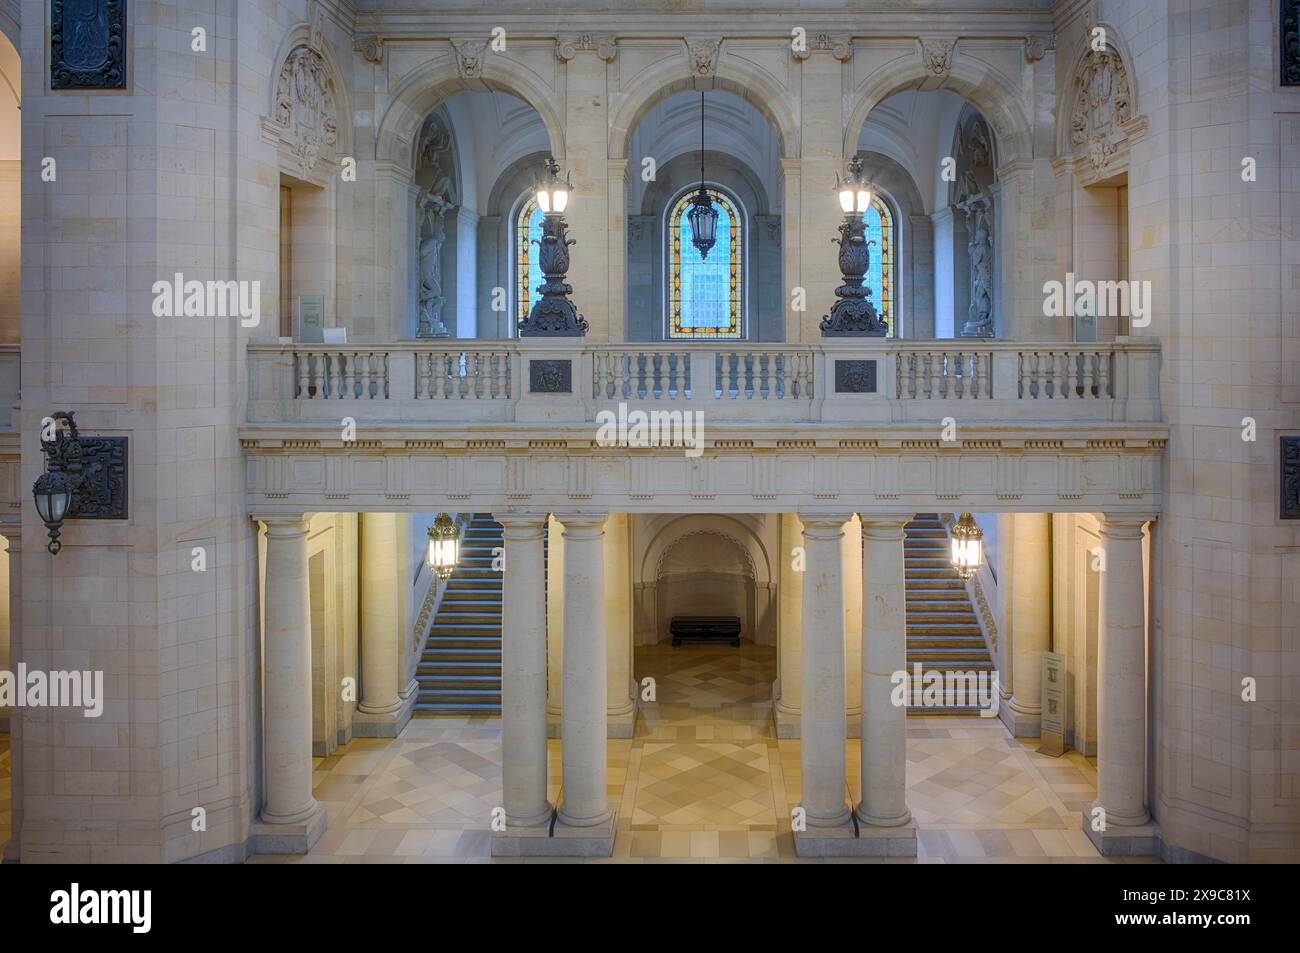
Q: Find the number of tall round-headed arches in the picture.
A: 3